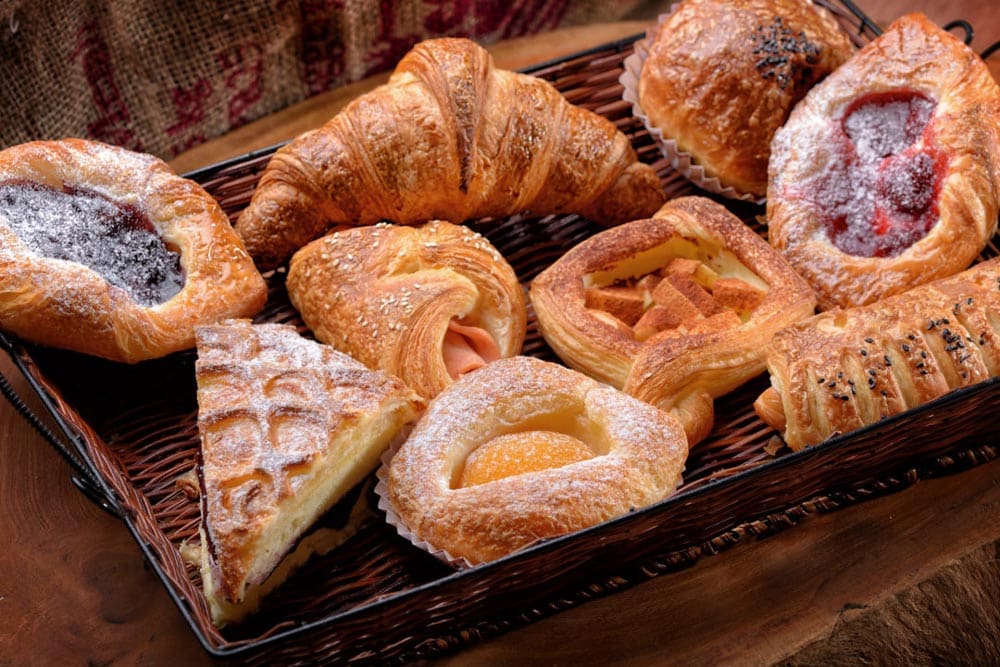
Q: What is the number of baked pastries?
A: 9